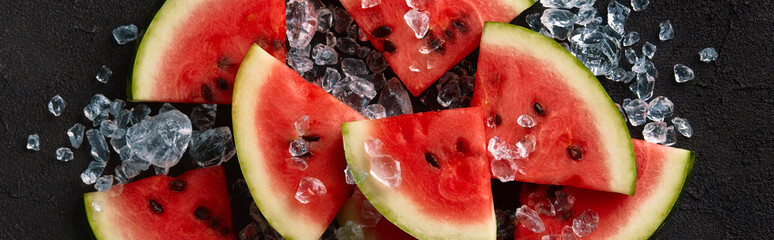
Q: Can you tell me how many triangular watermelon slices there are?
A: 7